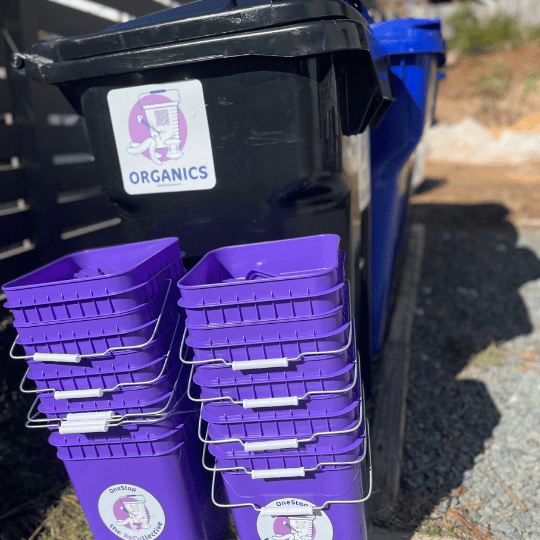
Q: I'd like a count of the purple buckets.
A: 10